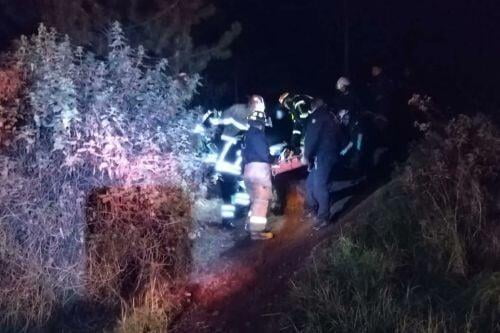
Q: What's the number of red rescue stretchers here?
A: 1